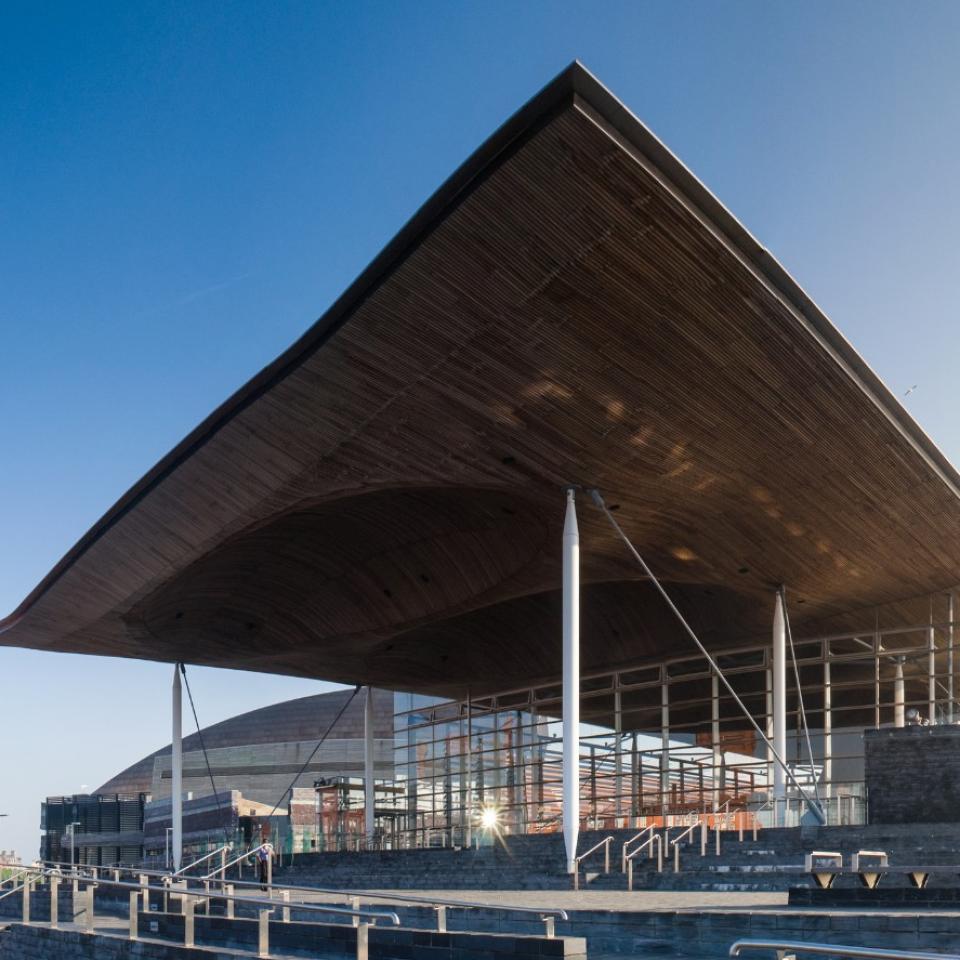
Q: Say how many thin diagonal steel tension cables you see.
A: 4